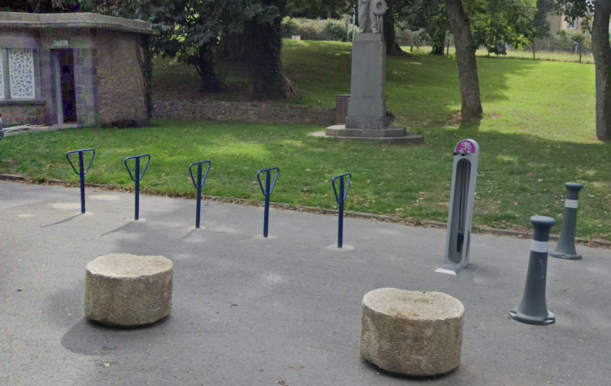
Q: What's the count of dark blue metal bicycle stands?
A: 5